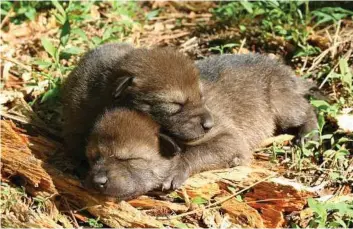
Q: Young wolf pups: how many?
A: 2